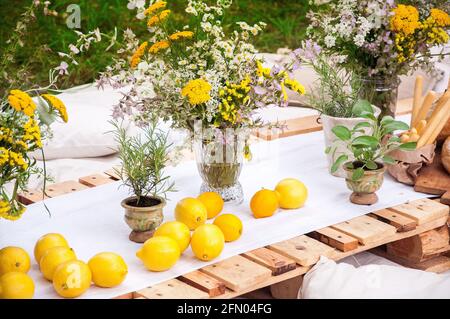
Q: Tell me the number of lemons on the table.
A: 14